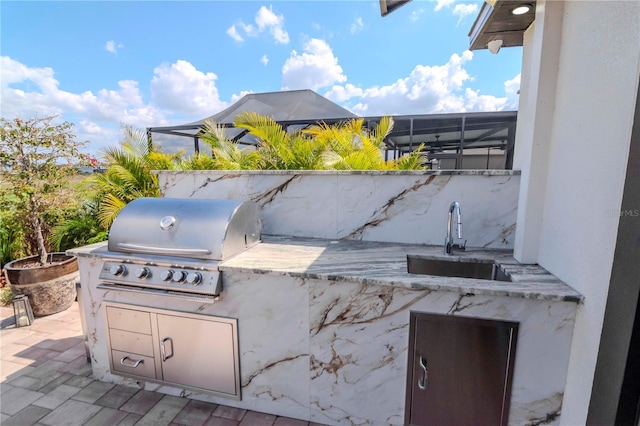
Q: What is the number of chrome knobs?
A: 5